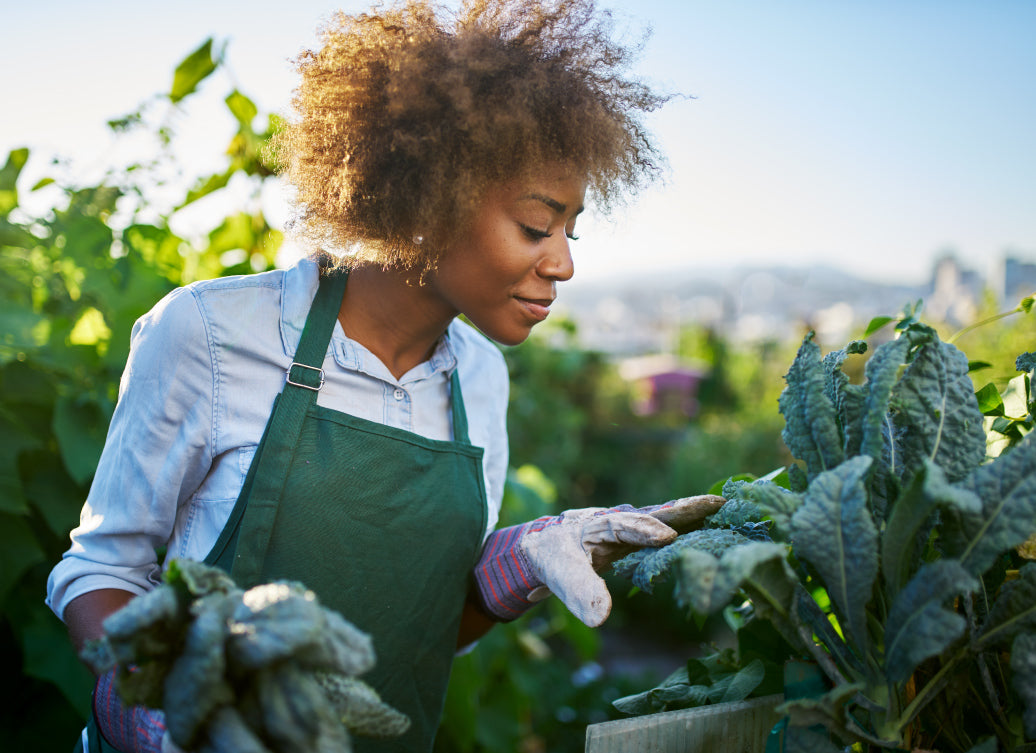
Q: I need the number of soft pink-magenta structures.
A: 1